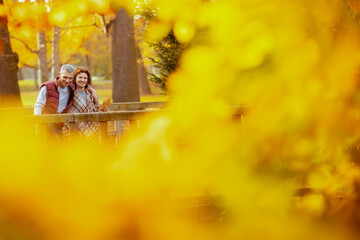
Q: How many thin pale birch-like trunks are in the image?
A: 2